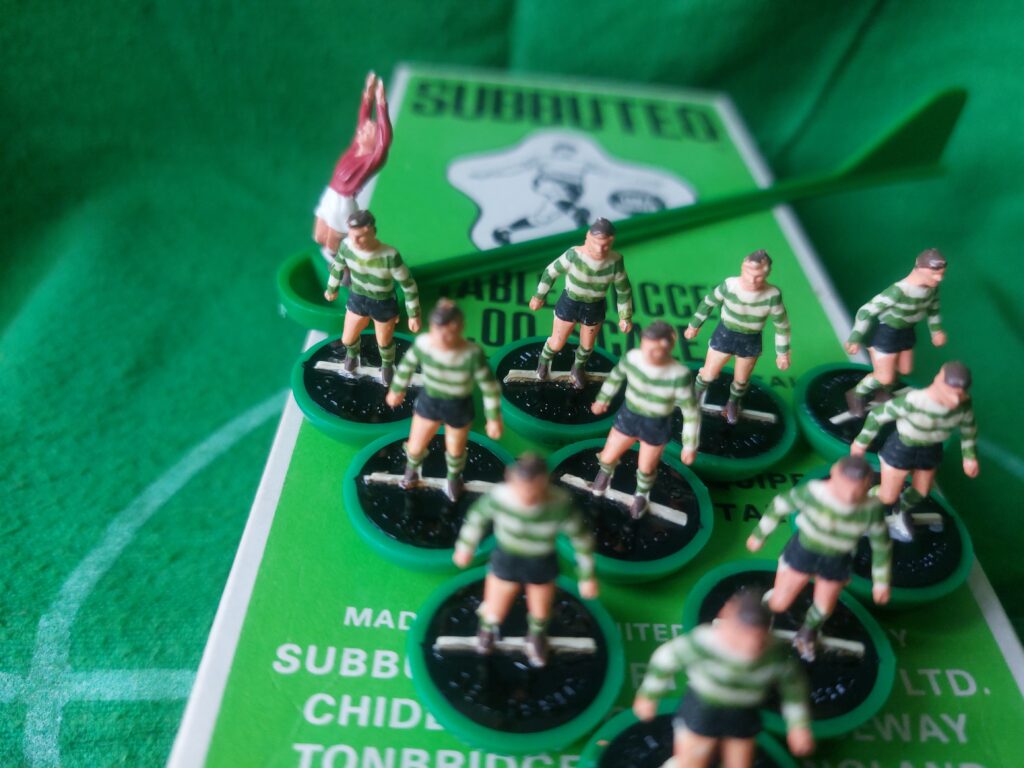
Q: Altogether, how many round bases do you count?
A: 10